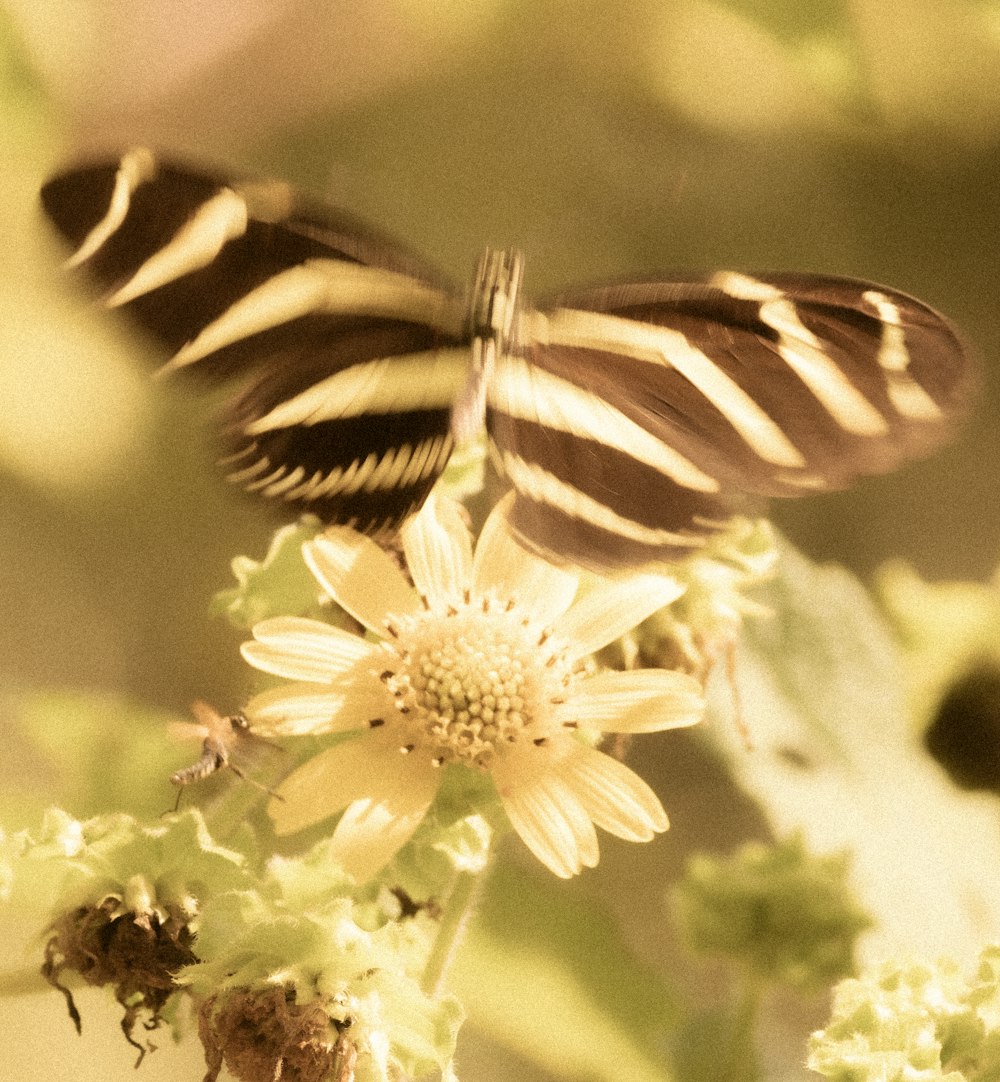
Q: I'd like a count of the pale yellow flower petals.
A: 11